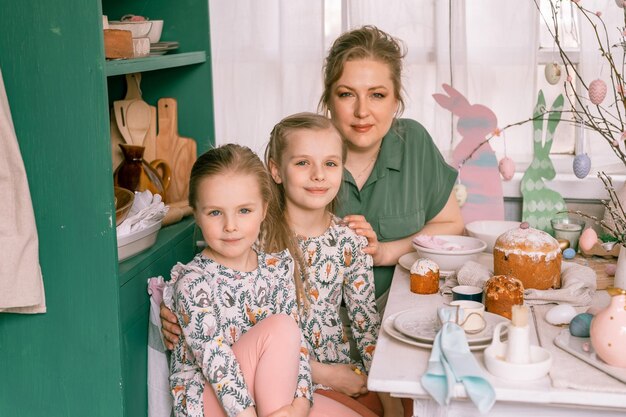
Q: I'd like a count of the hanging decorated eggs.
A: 5